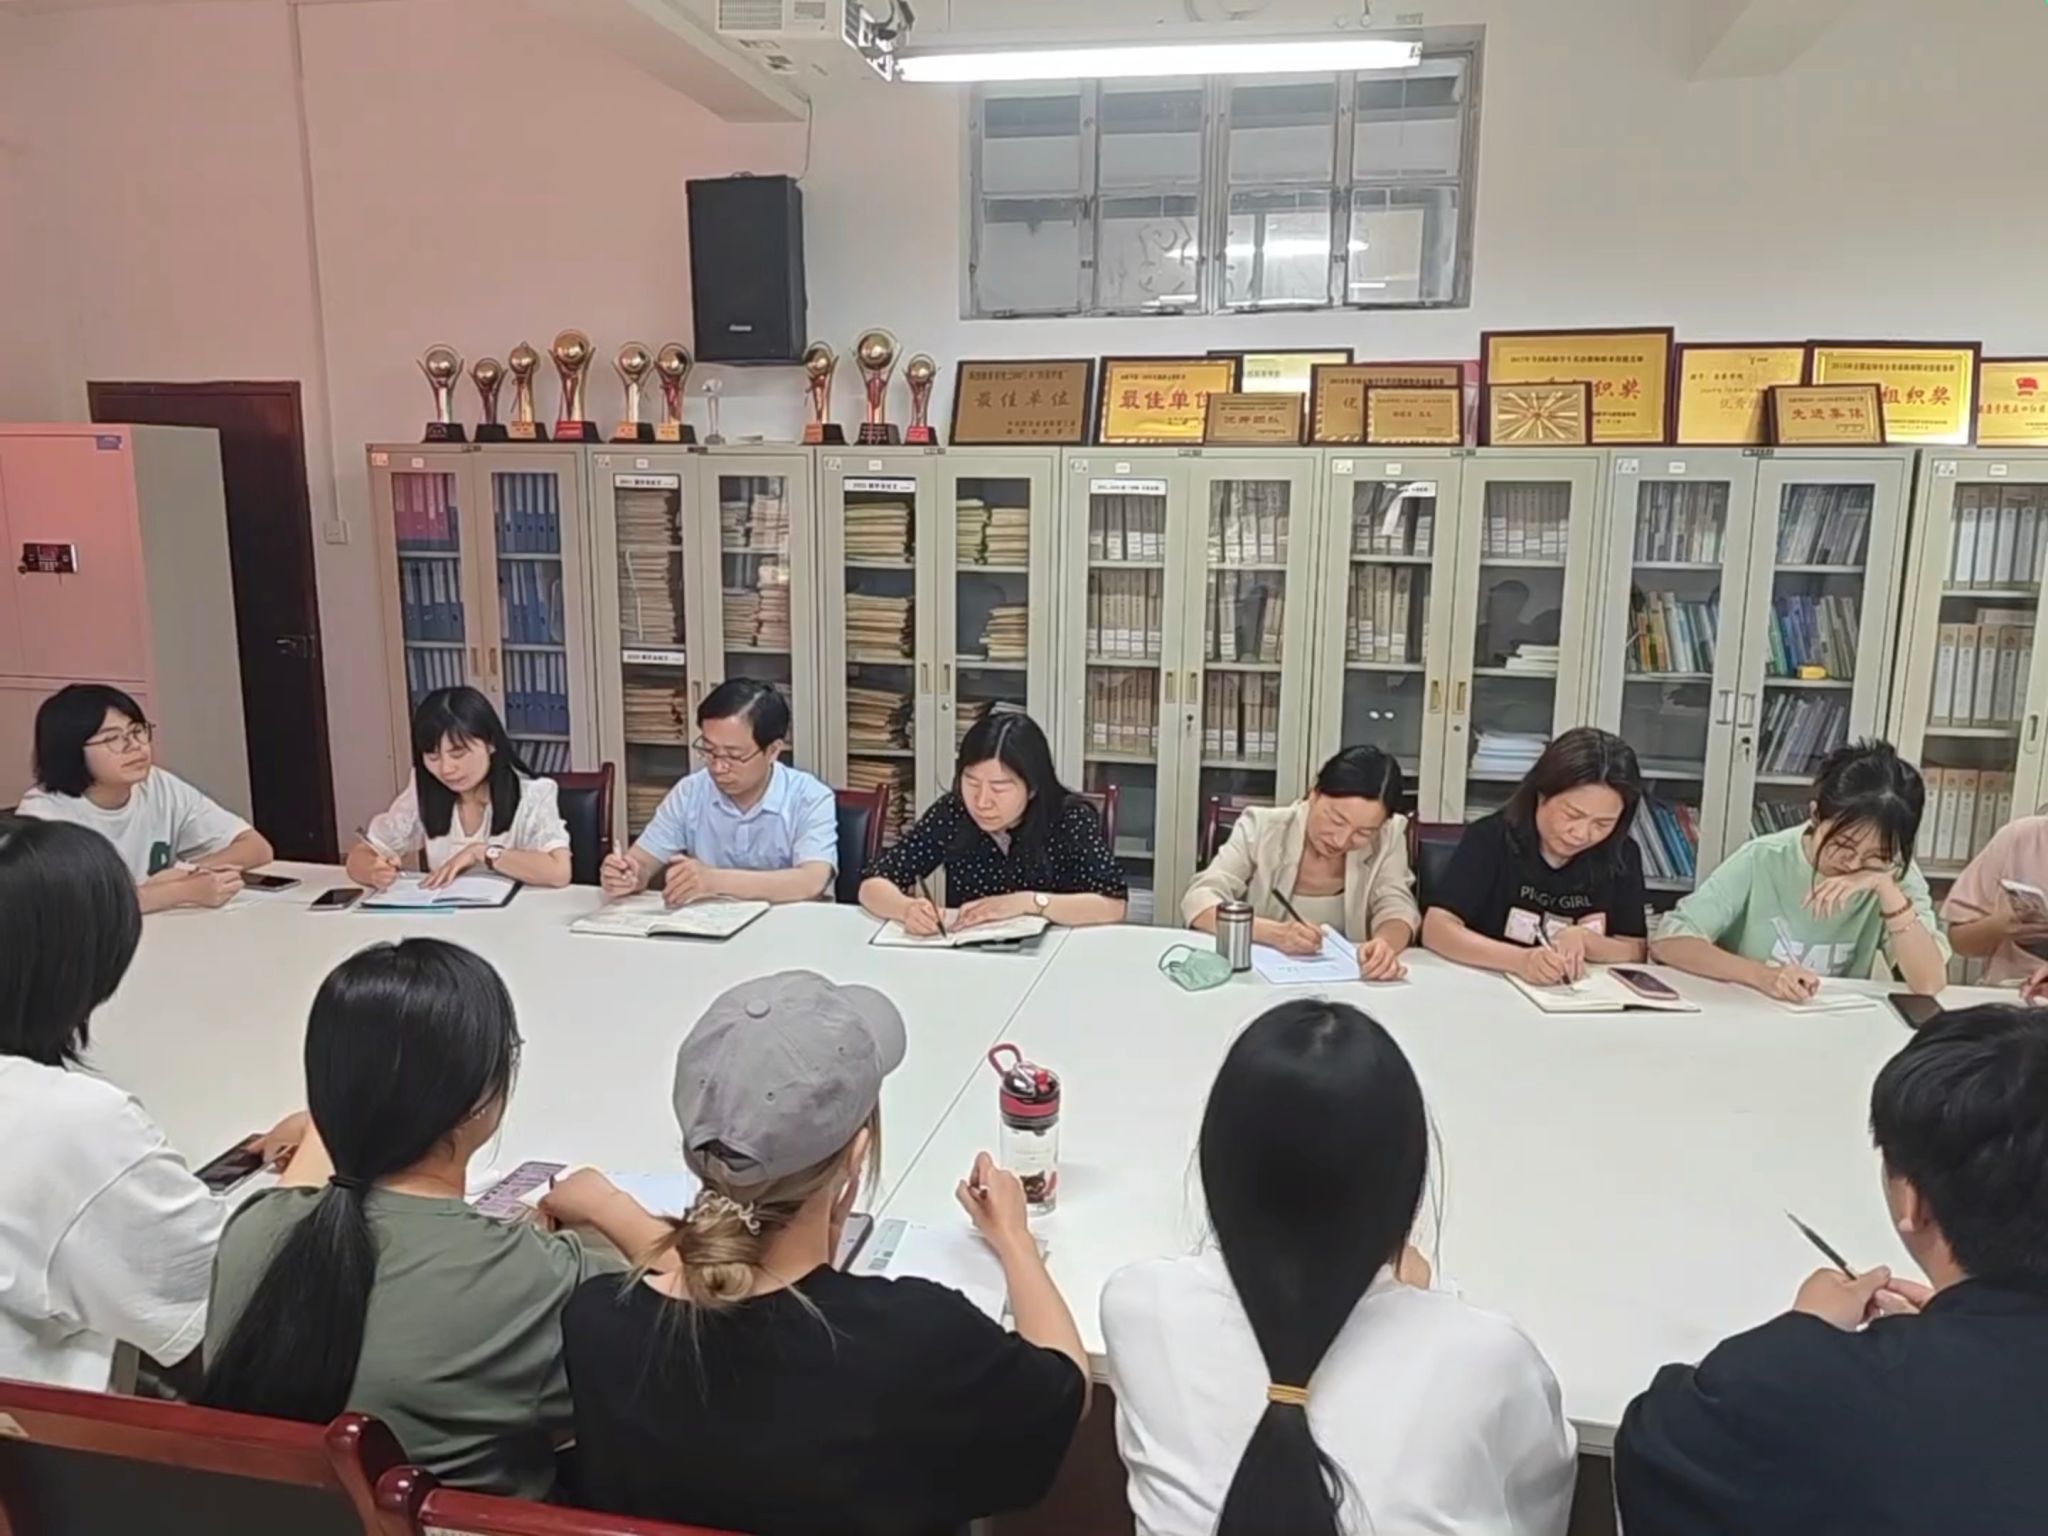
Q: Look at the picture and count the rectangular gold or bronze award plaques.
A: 12